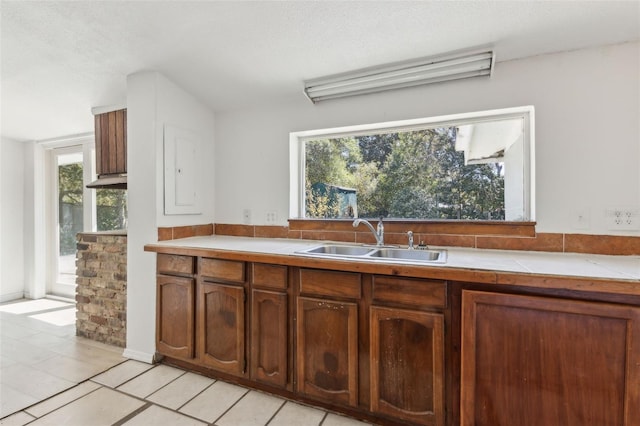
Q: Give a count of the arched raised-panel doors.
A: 5